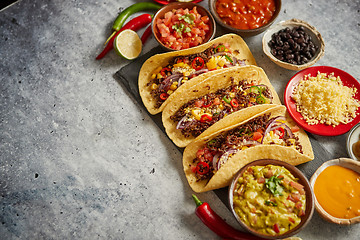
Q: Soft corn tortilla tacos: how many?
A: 3